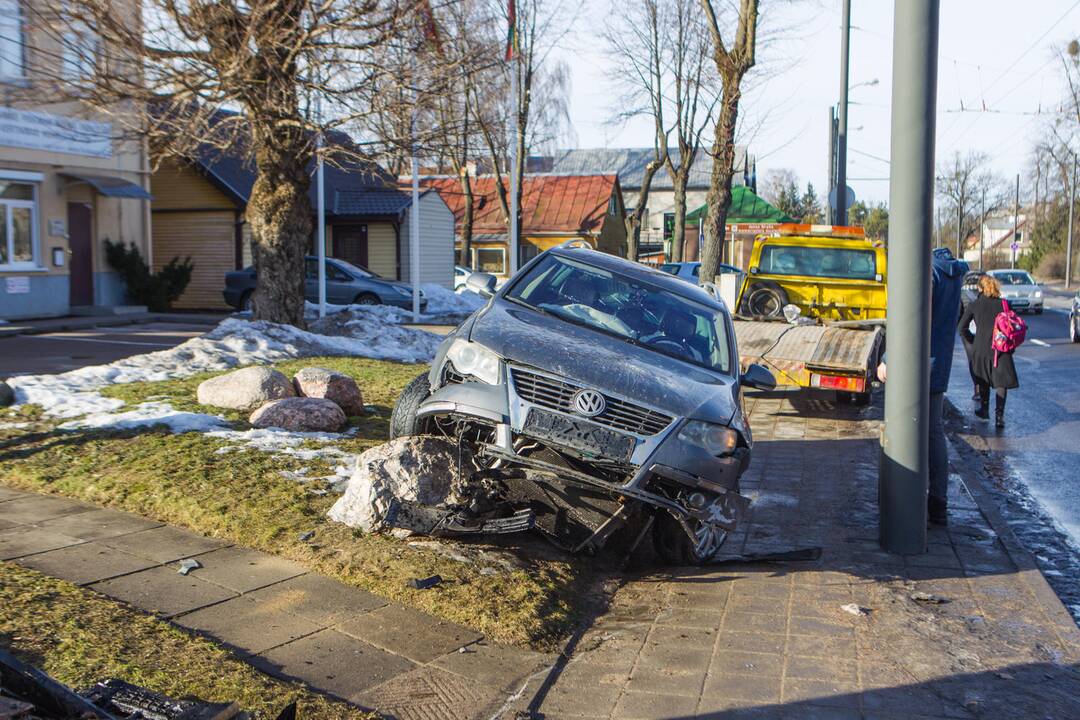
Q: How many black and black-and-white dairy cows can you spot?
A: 0